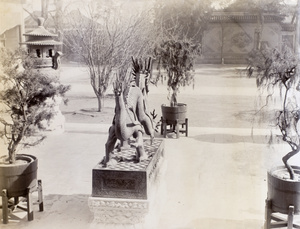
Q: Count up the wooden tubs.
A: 3